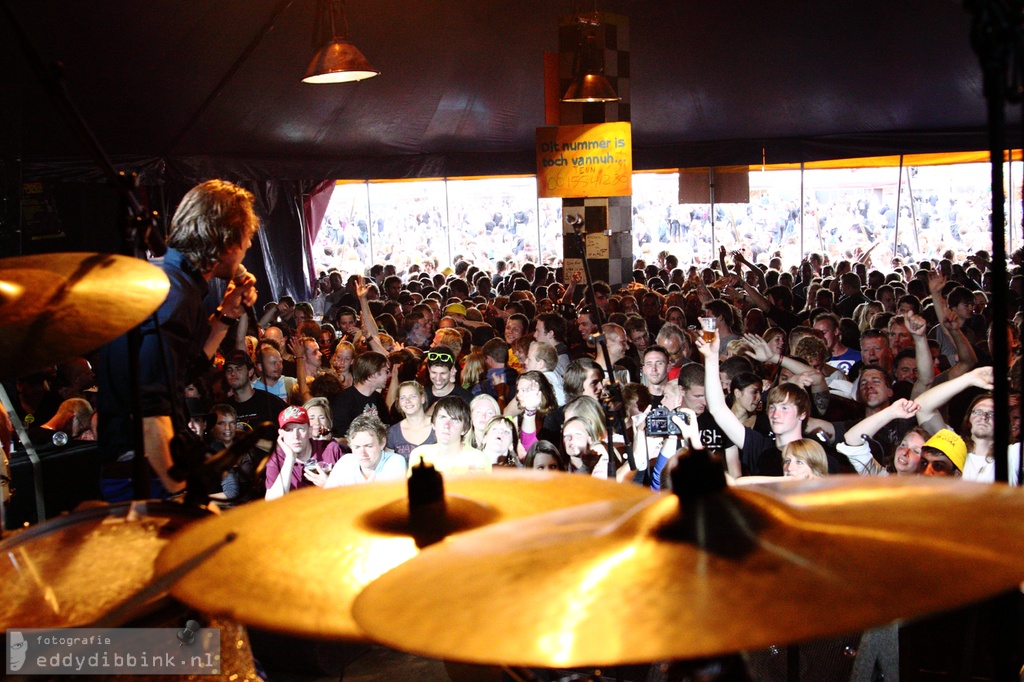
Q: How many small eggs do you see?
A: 0